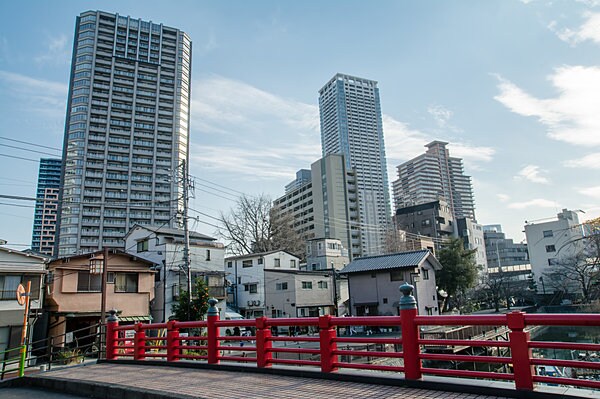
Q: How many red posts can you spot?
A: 8